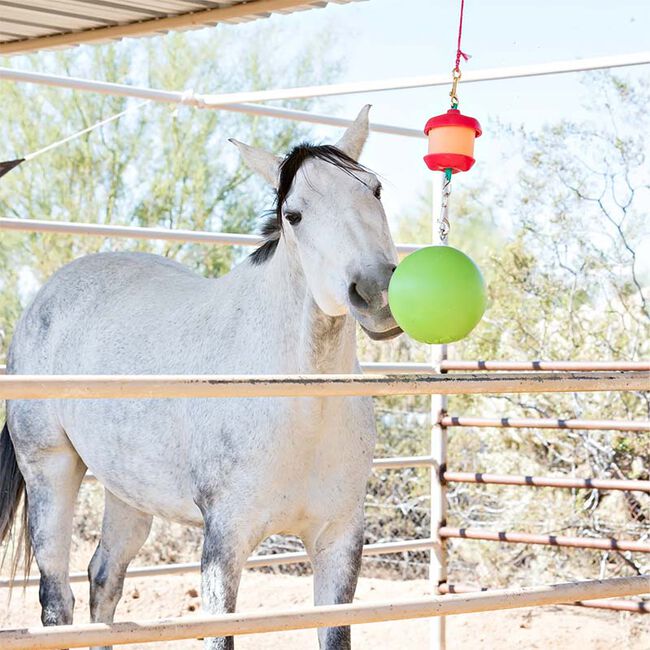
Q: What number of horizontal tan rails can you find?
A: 2